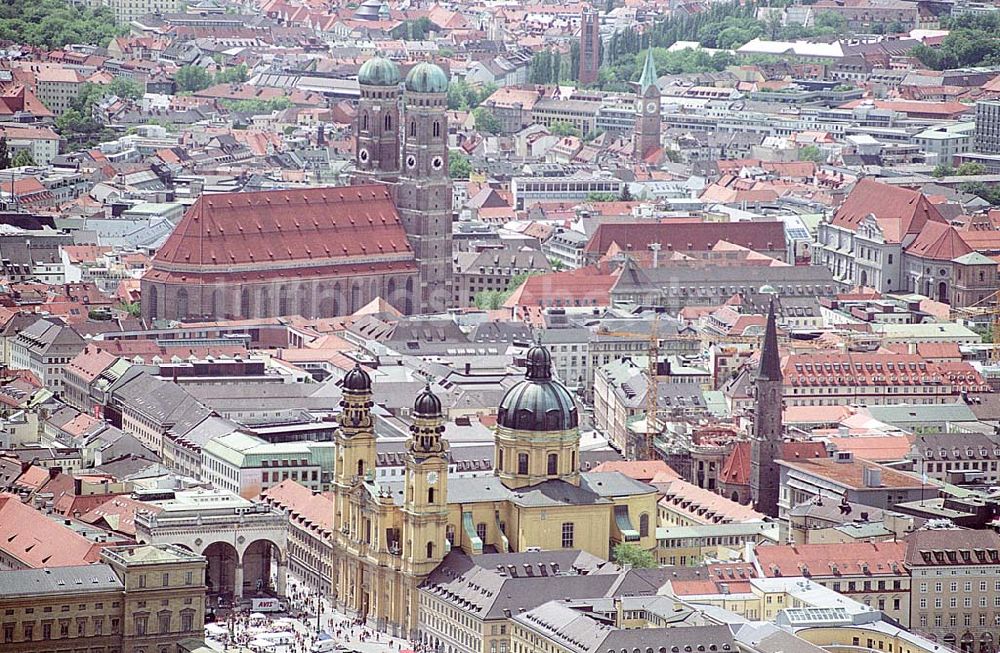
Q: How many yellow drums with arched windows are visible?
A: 1